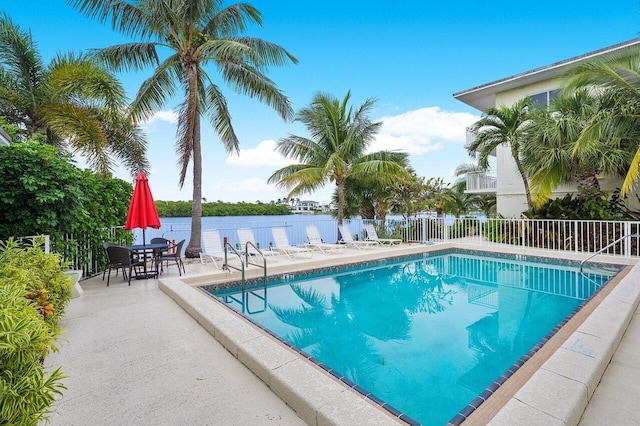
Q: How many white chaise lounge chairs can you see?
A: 6